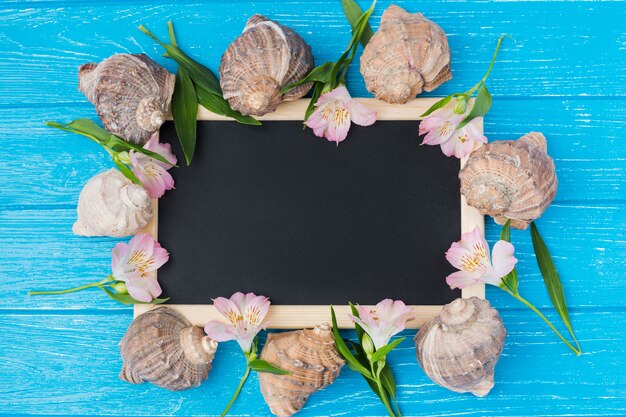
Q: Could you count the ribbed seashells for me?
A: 8